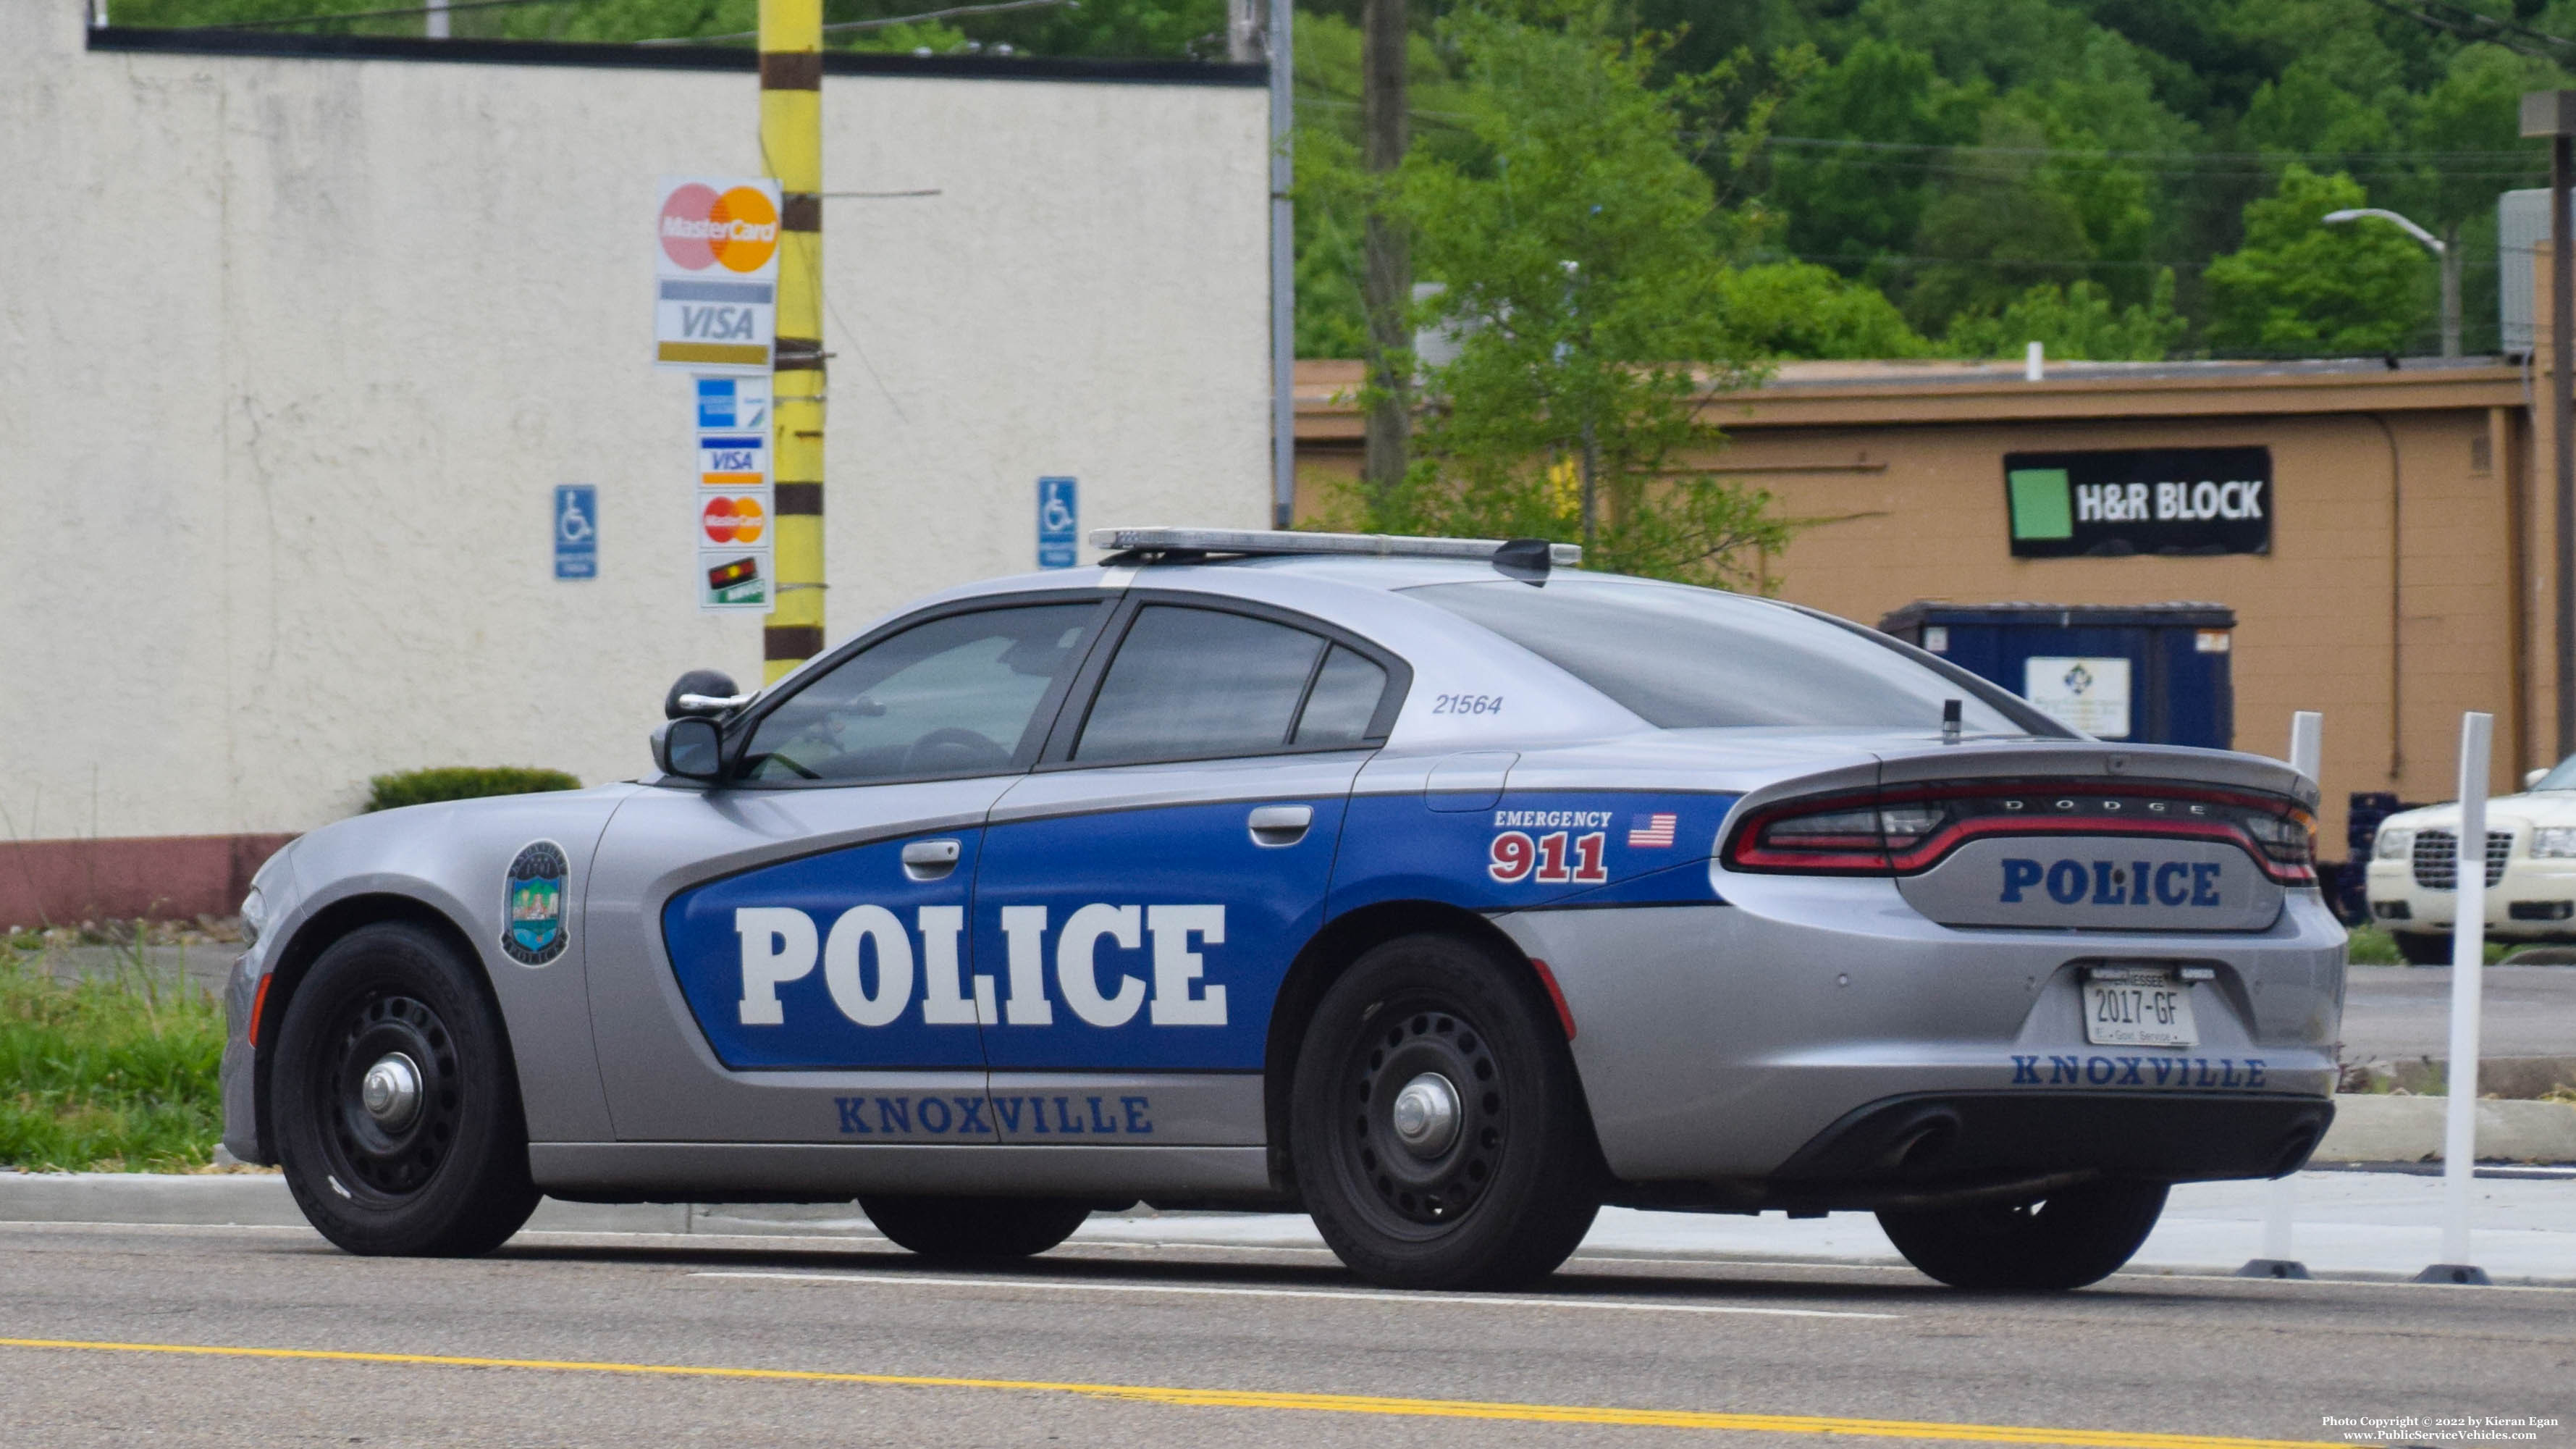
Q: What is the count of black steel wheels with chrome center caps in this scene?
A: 2